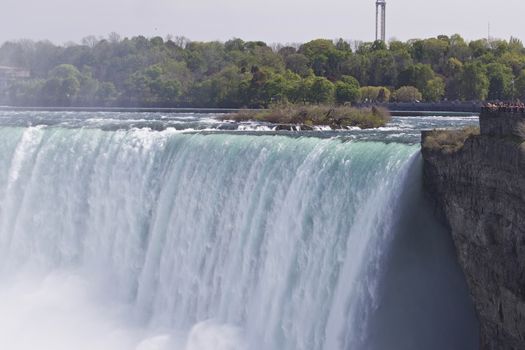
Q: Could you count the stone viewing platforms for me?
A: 1